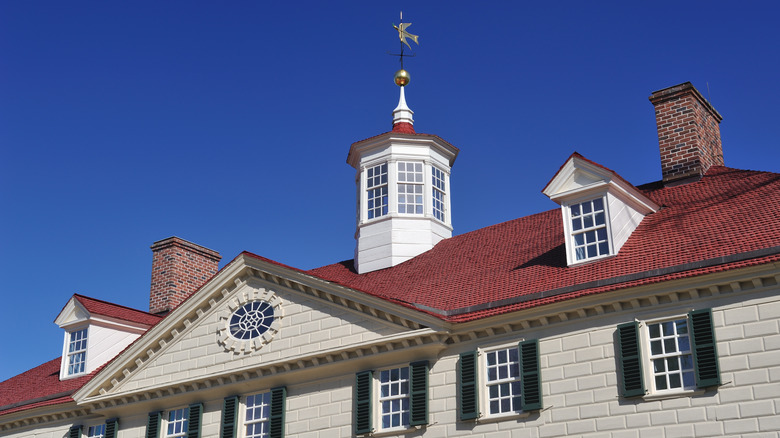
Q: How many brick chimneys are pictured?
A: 2